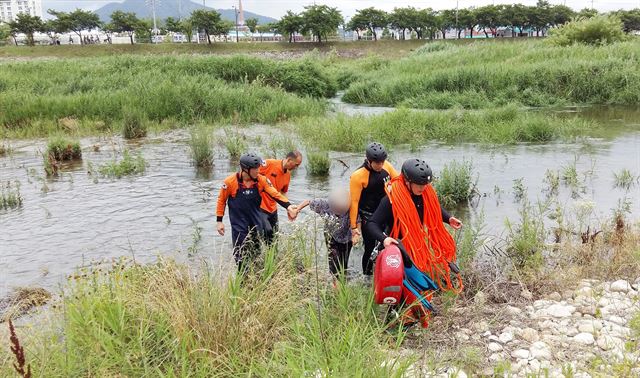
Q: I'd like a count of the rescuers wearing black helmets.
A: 3